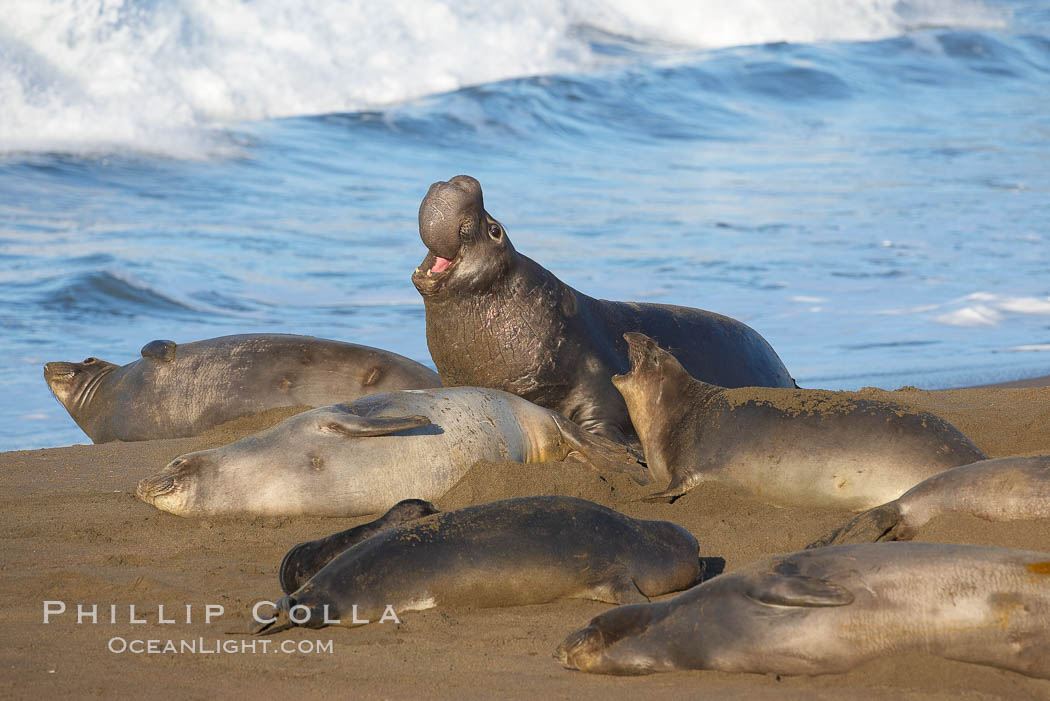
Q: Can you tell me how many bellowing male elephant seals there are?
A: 1